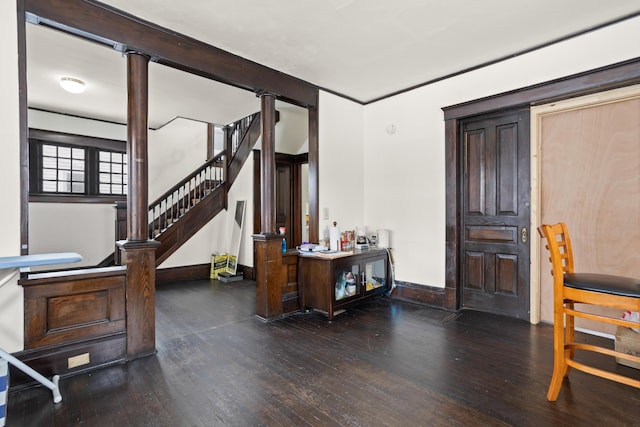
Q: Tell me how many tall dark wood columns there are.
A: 2